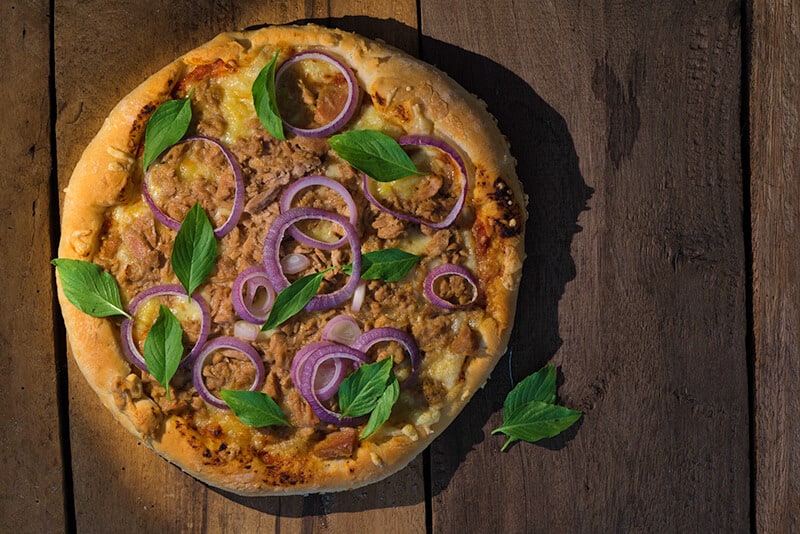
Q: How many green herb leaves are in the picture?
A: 13